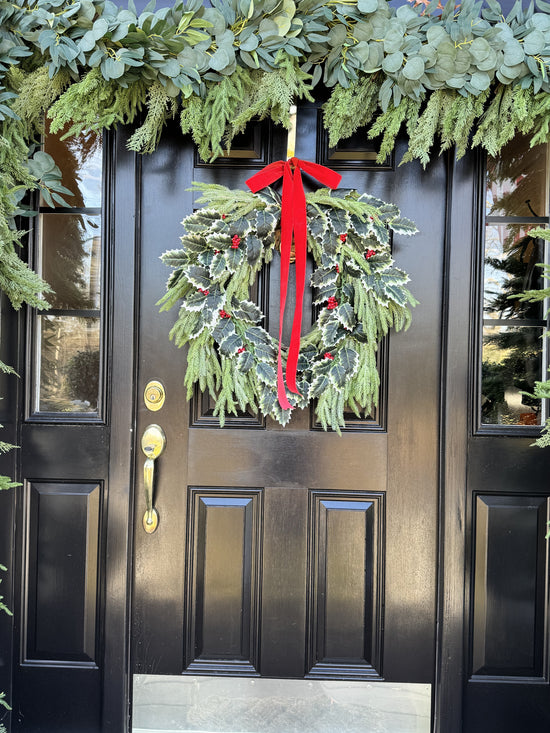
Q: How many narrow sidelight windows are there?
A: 2